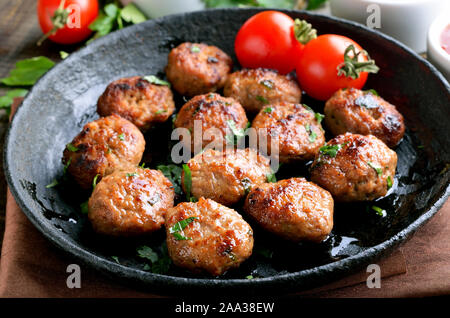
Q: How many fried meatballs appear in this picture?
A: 12